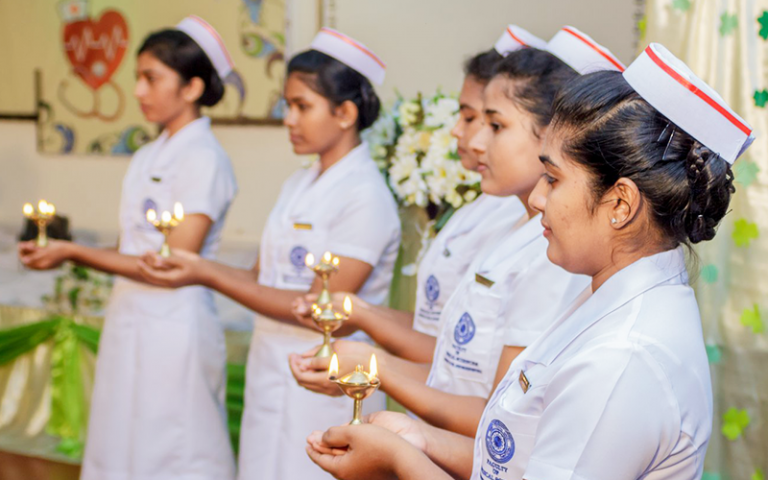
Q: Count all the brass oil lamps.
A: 5